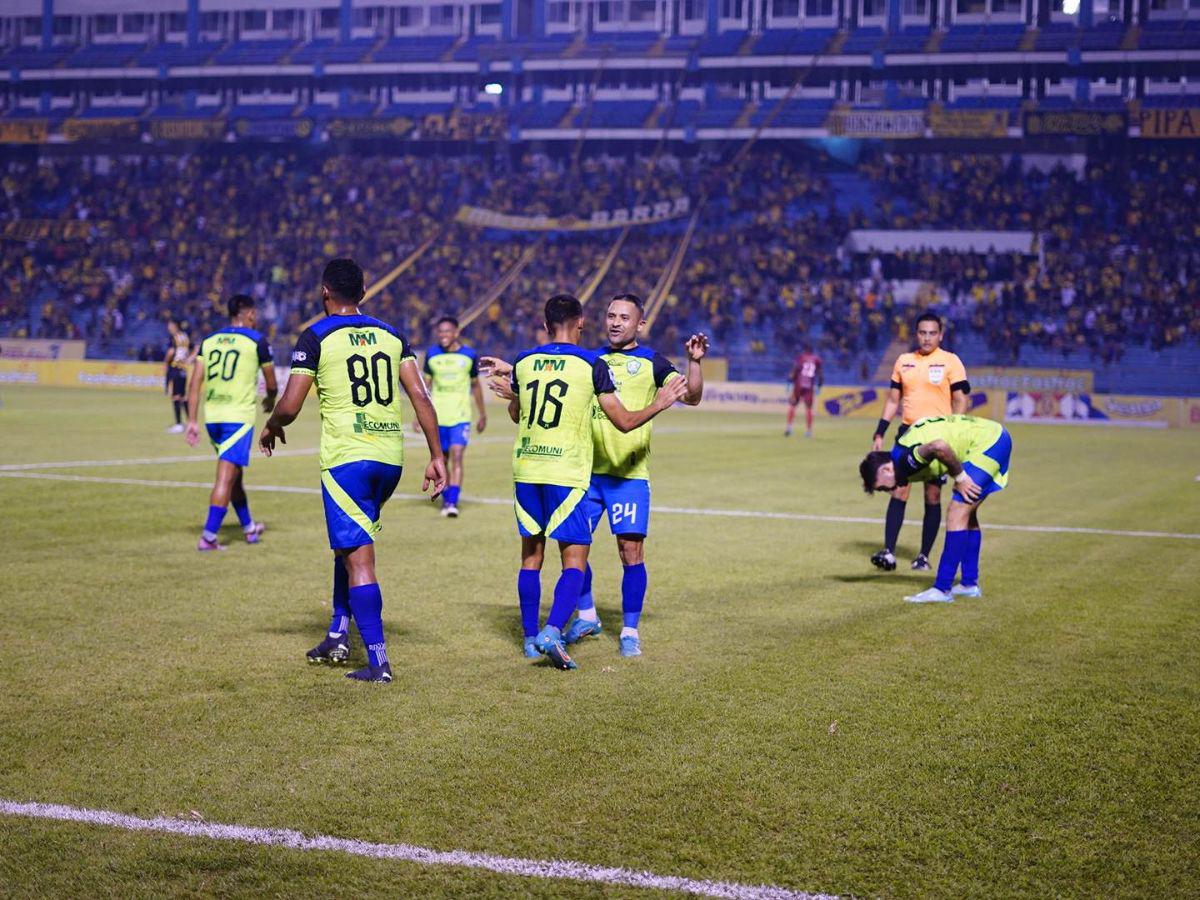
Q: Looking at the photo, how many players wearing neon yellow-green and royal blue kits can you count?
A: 6